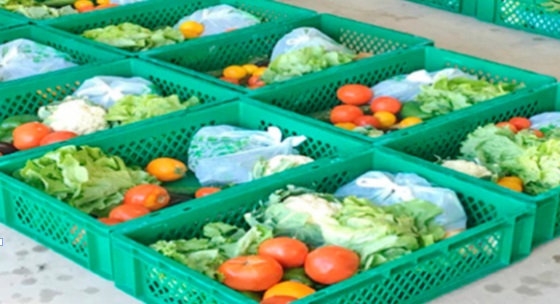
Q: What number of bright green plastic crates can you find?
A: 12